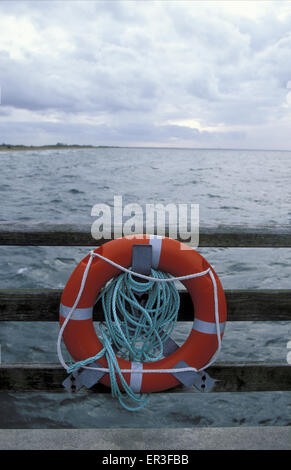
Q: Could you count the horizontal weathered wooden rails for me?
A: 3